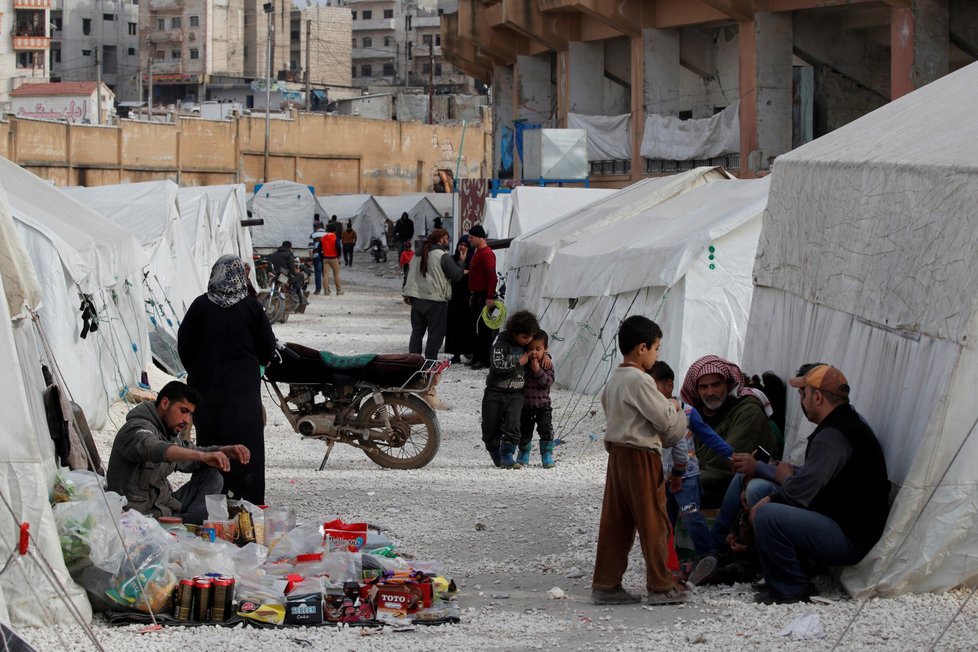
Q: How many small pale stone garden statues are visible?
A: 0